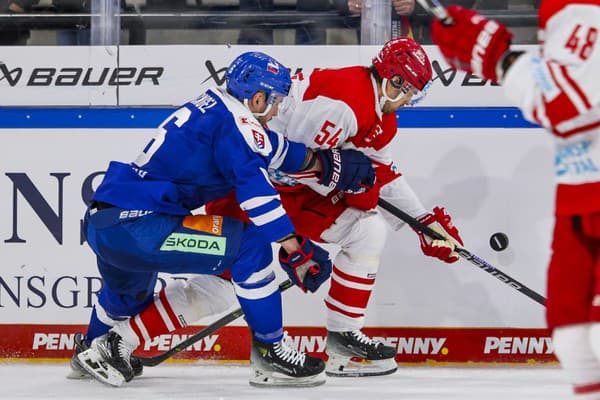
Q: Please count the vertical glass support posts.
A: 2